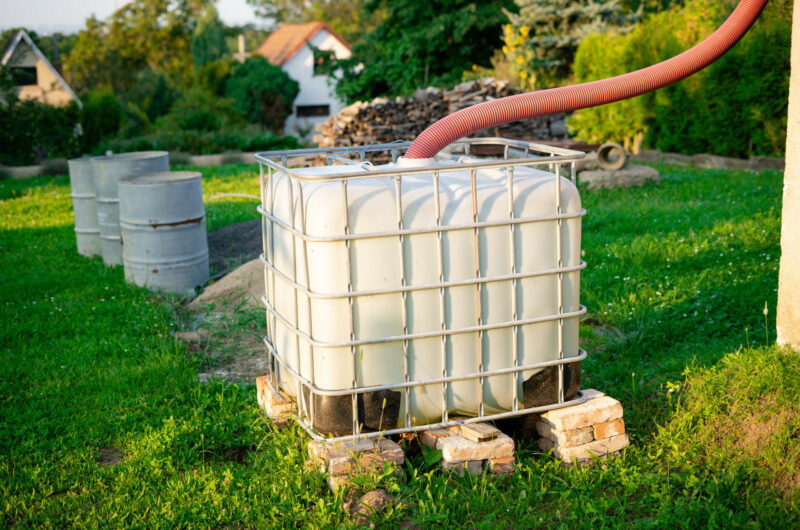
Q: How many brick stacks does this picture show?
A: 4